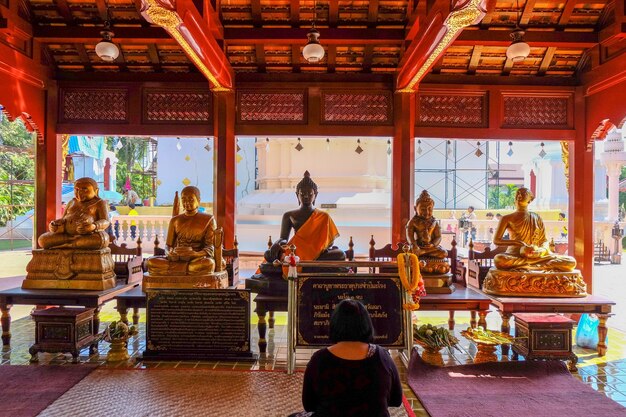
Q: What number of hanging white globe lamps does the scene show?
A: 3